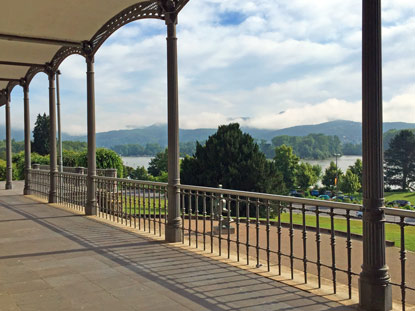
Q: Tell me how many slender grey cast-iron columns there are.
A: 6